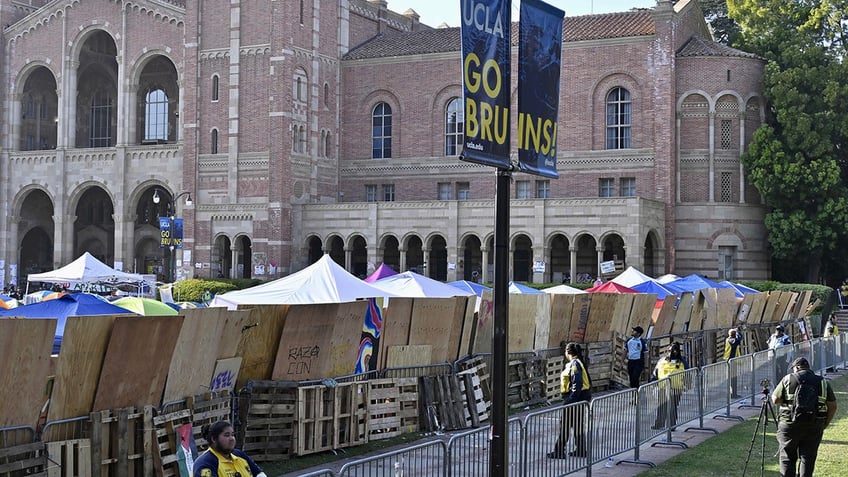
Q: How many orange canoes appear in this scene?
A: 0